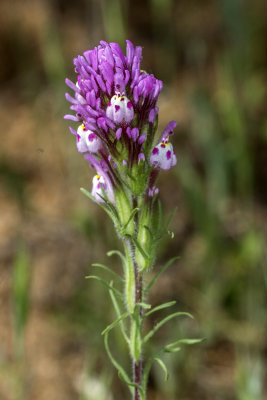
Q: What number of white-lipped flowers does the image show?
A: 4